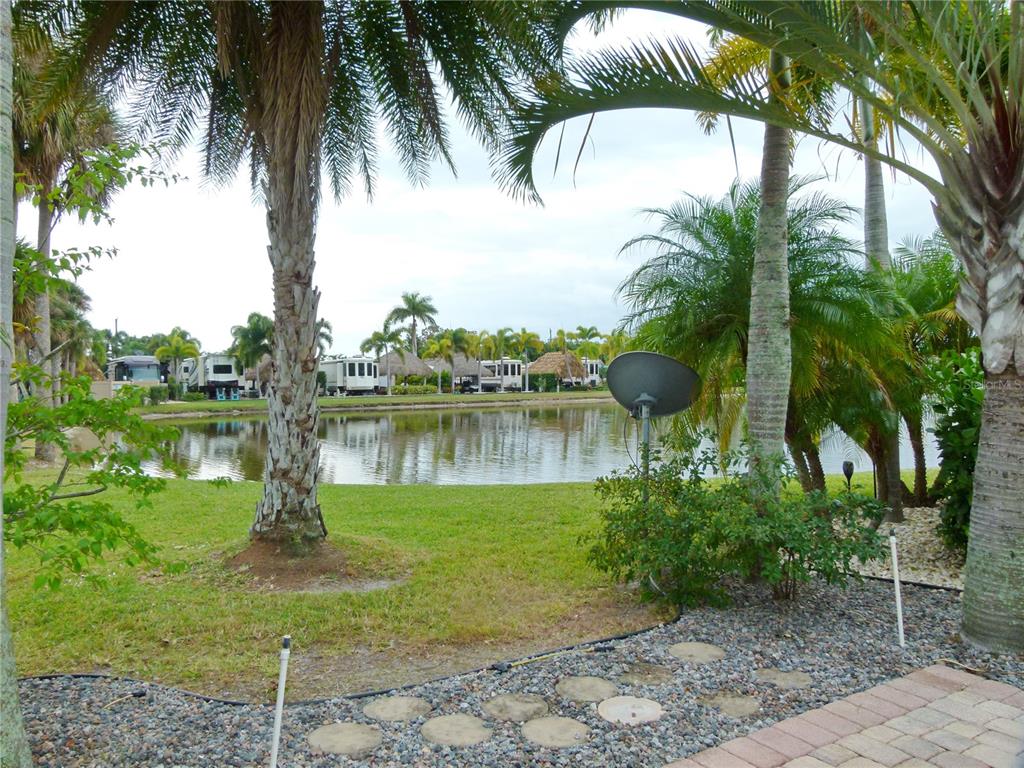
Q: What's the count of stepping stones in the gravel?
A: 11